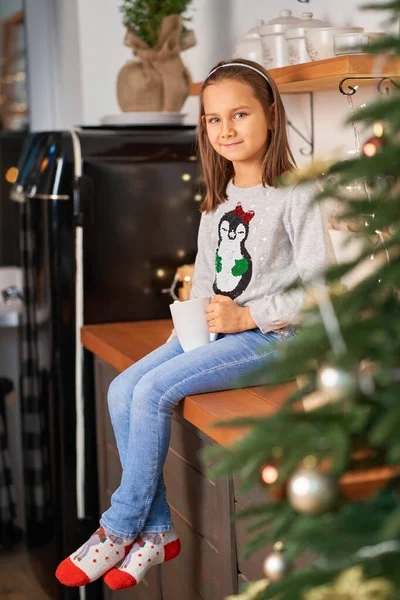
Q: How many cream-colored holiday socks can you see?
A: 2